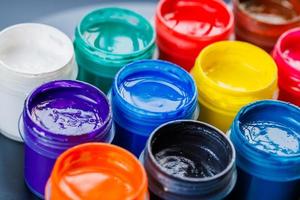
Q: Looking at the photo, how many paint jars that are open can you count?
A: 11